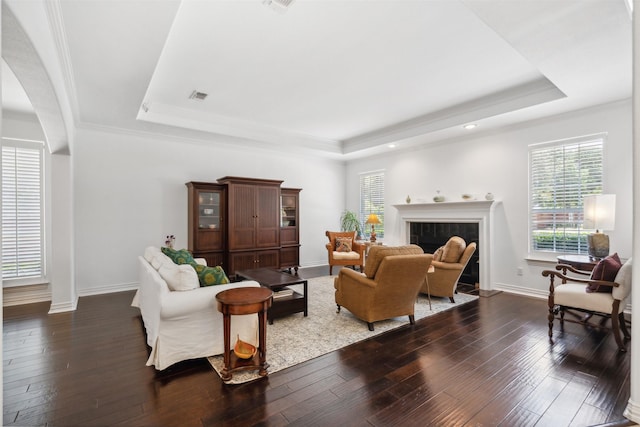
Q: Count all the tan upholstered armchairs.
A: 2